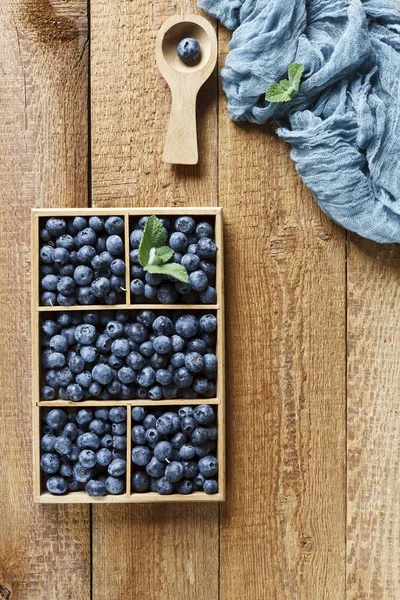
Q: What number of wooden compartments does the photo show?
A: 5